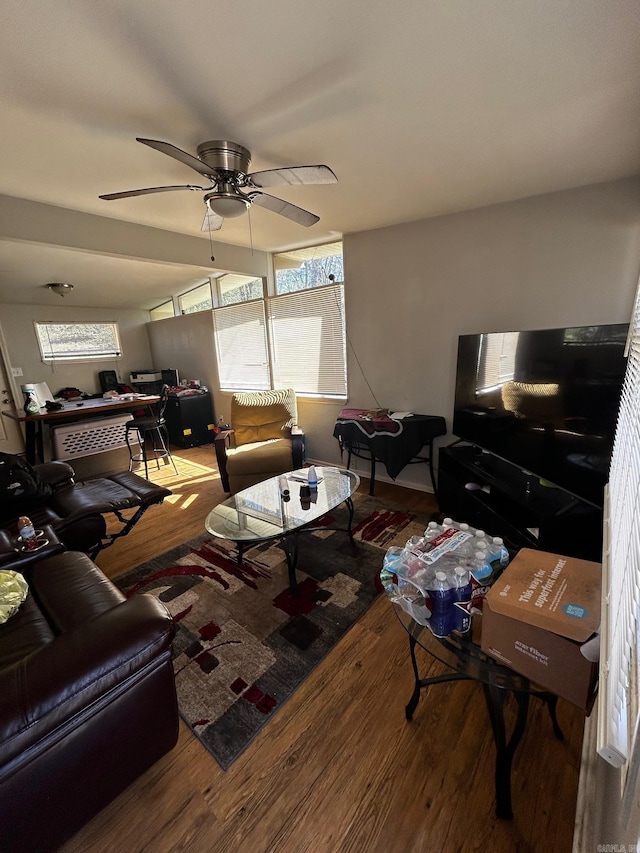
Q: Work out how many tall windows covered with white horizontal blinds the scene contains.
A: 2